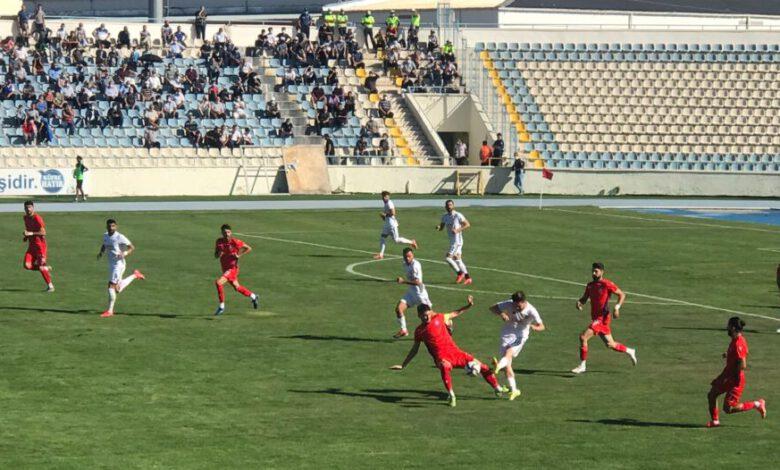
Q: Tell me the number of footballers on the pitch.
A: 10